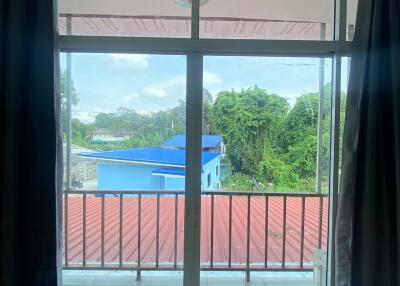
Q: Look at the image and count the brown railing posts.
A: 14